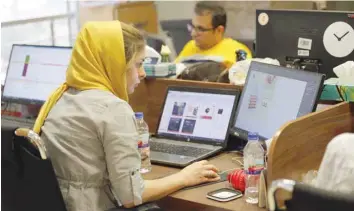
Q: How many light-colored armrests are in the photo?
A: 2